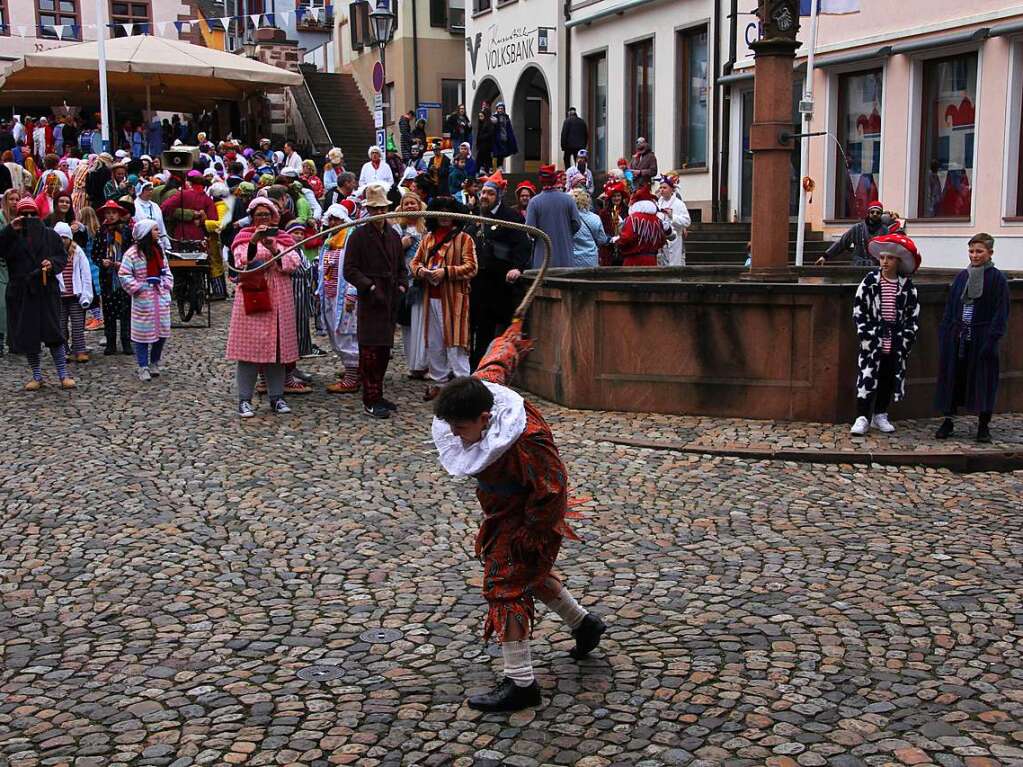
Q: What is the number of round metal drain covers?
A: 2